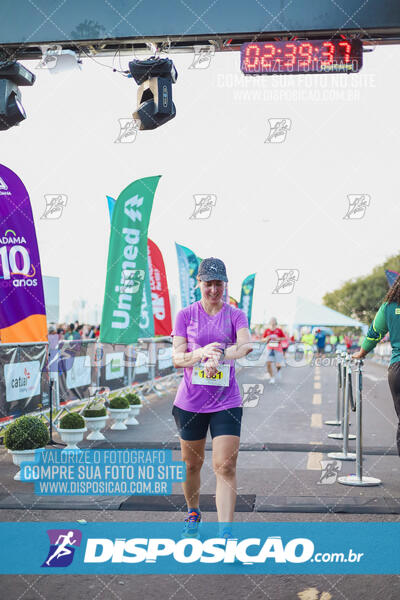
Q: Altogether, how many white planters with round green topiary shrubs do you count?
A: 5